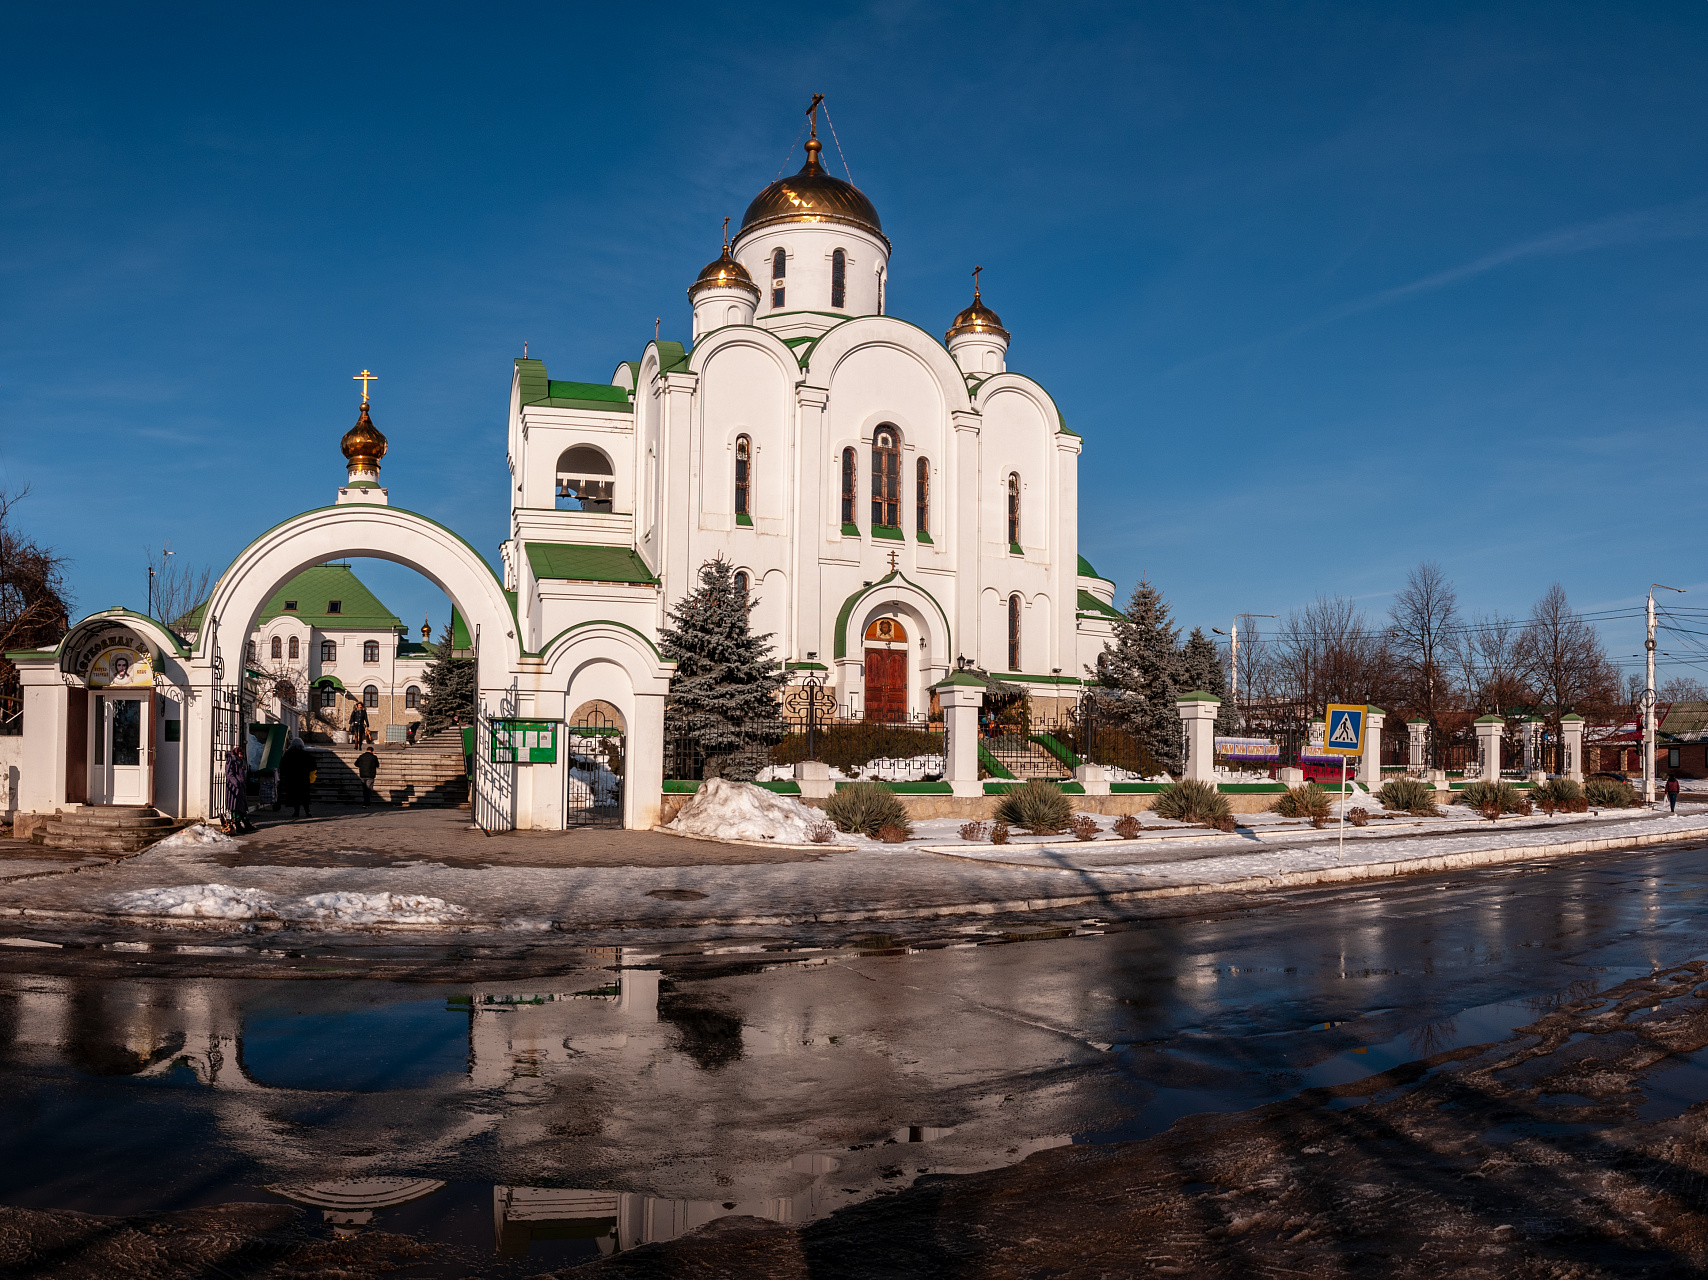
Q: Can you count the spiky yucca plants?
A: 8